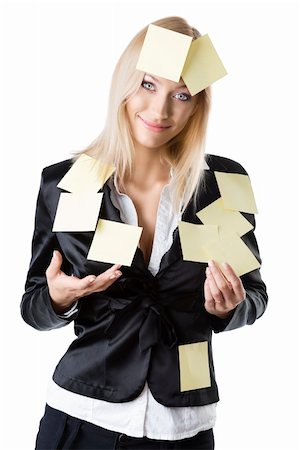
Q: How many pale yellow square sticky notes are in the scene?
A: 10